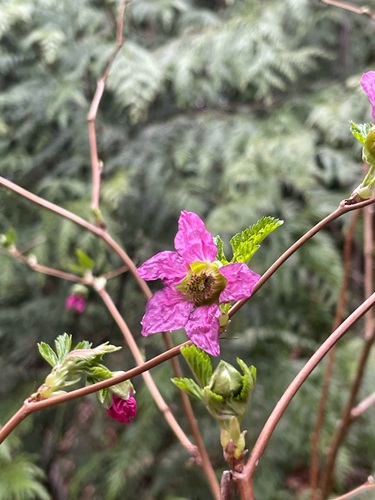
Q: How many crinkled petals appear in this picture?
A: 5